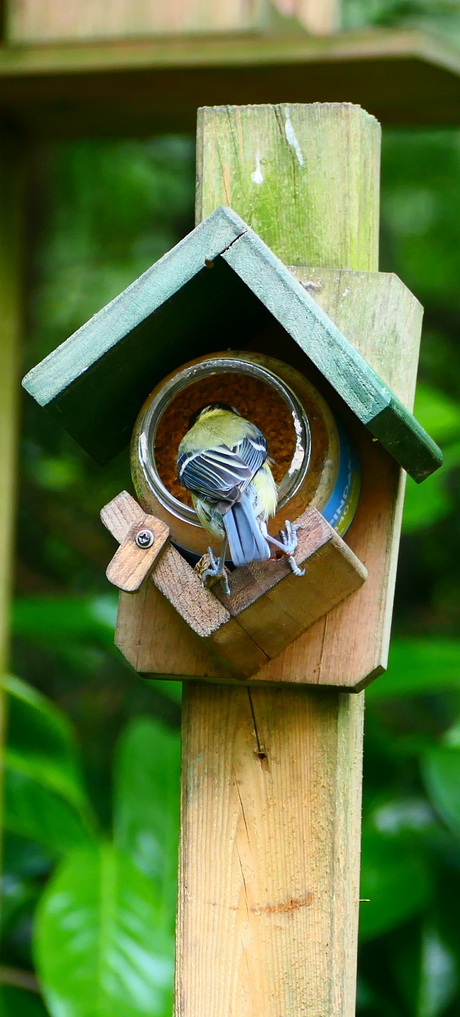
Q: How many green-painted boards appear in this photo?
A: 2